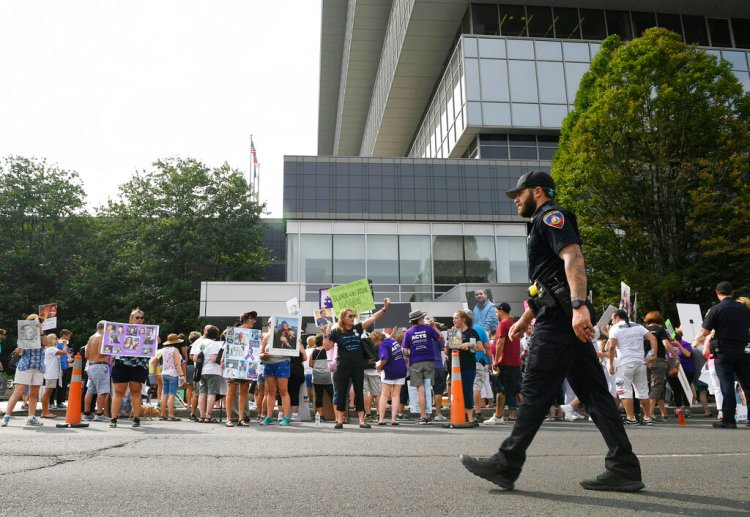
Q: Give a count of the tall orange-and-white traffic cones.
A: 2